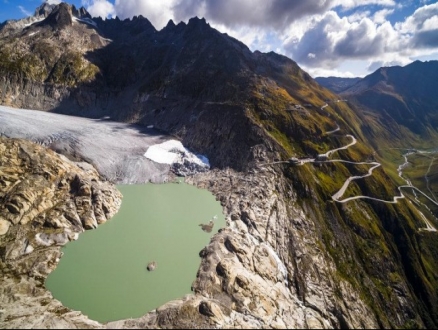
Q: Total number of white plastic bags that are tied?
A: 0